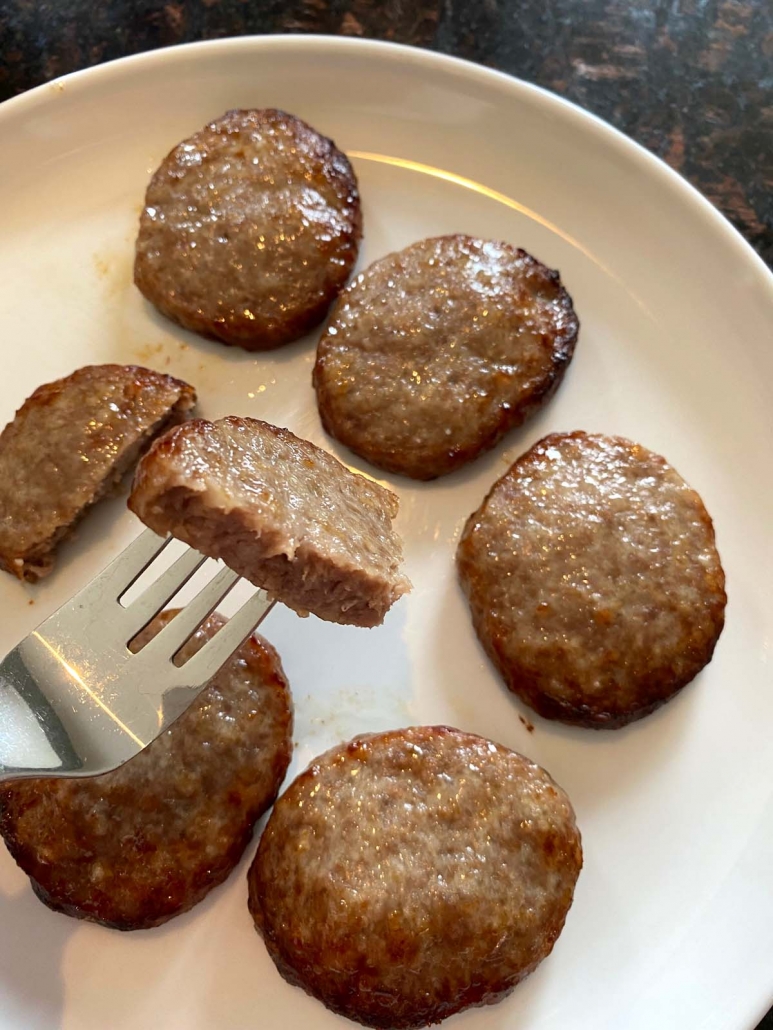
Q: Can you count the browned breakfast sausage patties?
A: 6